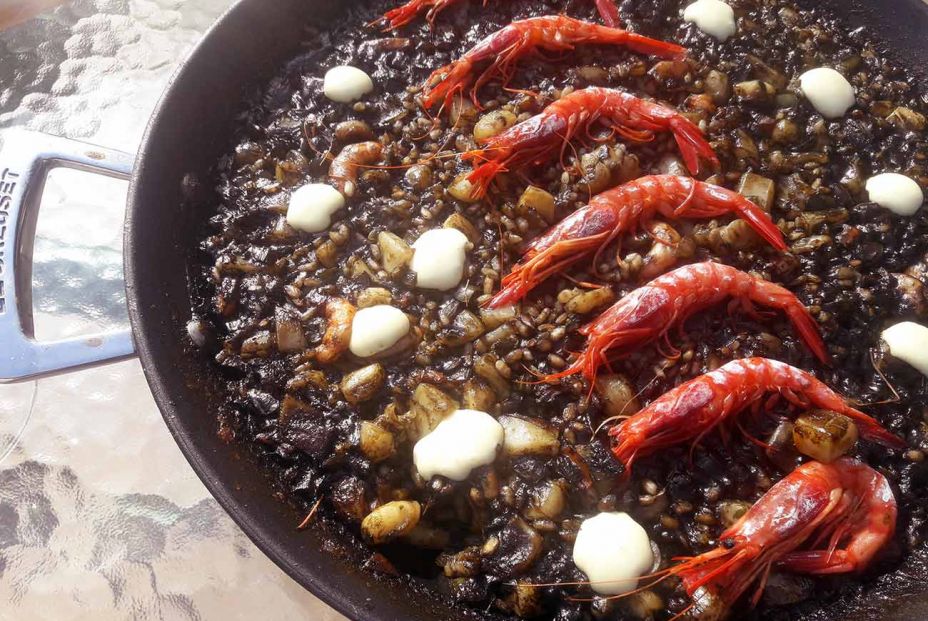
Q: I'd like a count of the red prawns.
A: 7